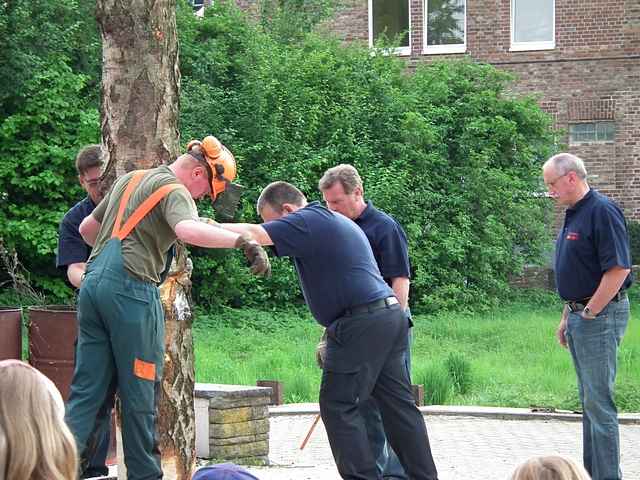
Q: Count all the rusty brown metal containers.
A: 2